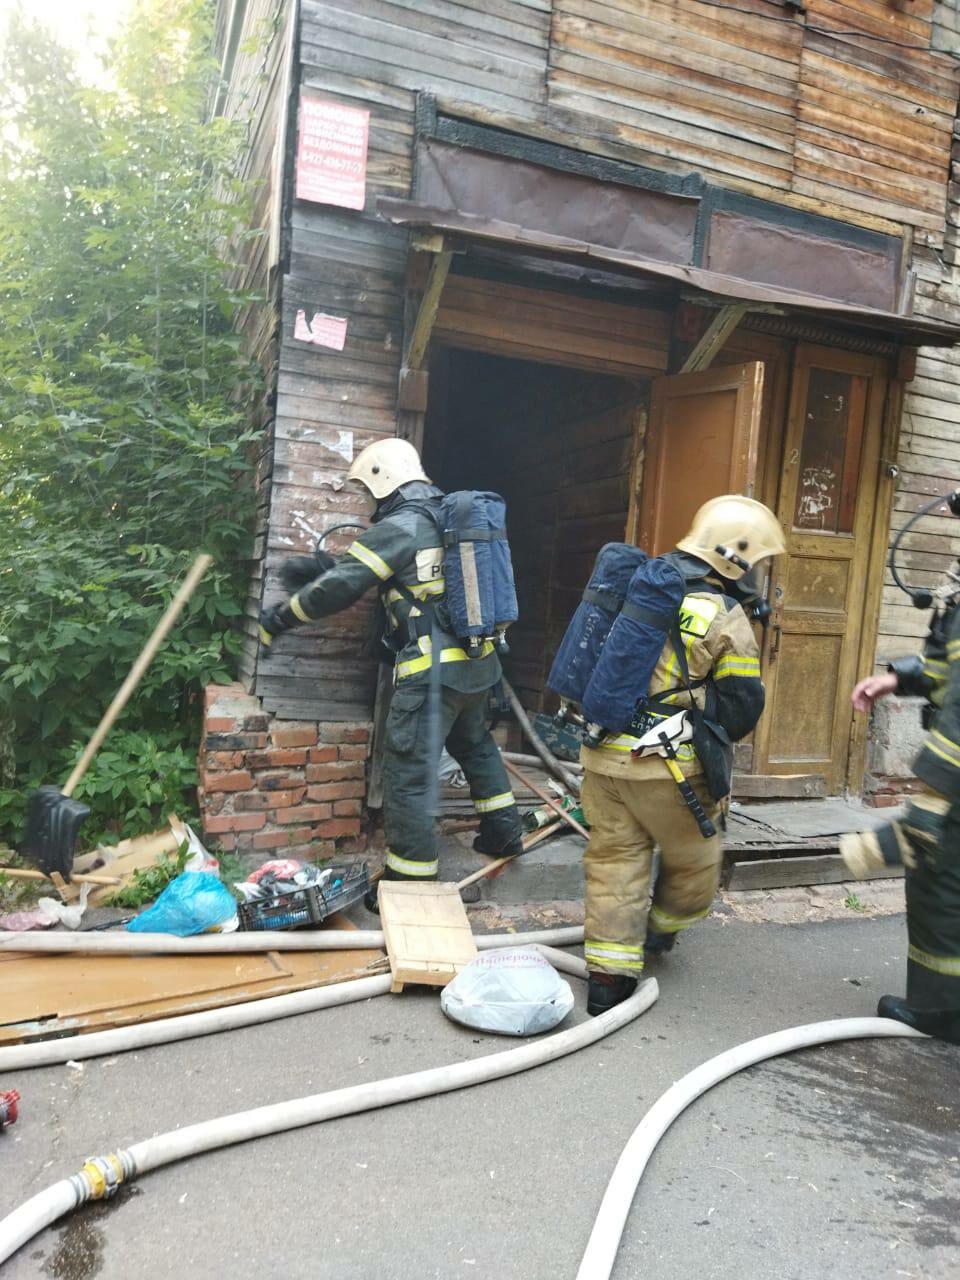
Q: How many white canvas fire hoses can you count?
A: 4